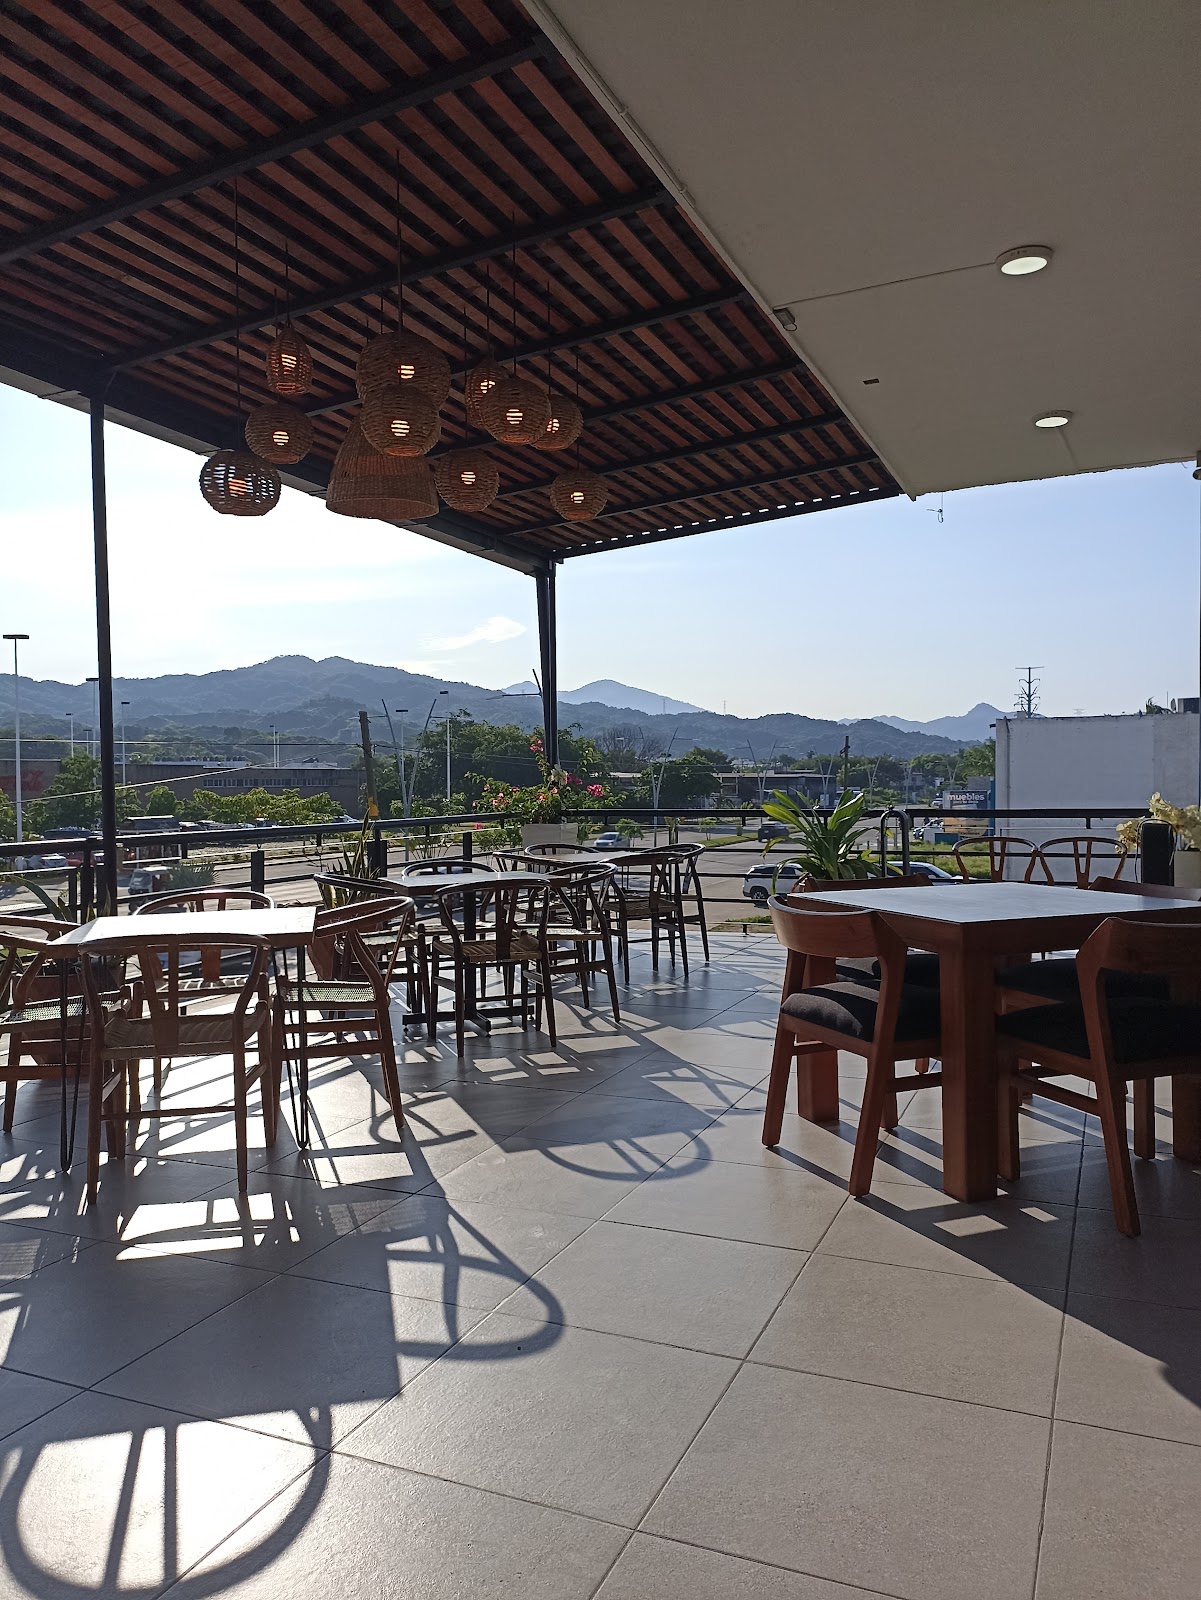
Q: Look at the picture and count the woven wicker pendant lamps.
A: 11